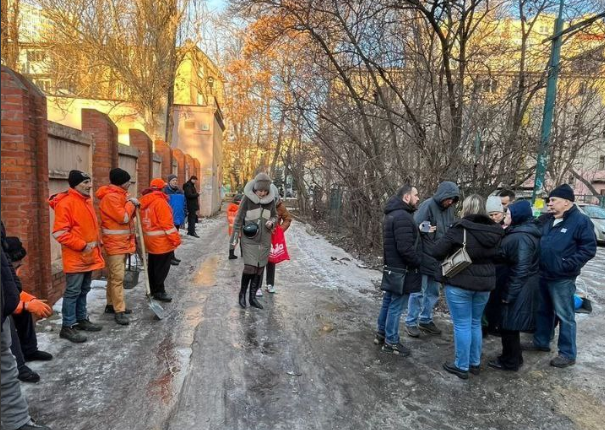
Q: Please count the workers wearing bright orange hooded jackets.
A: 3